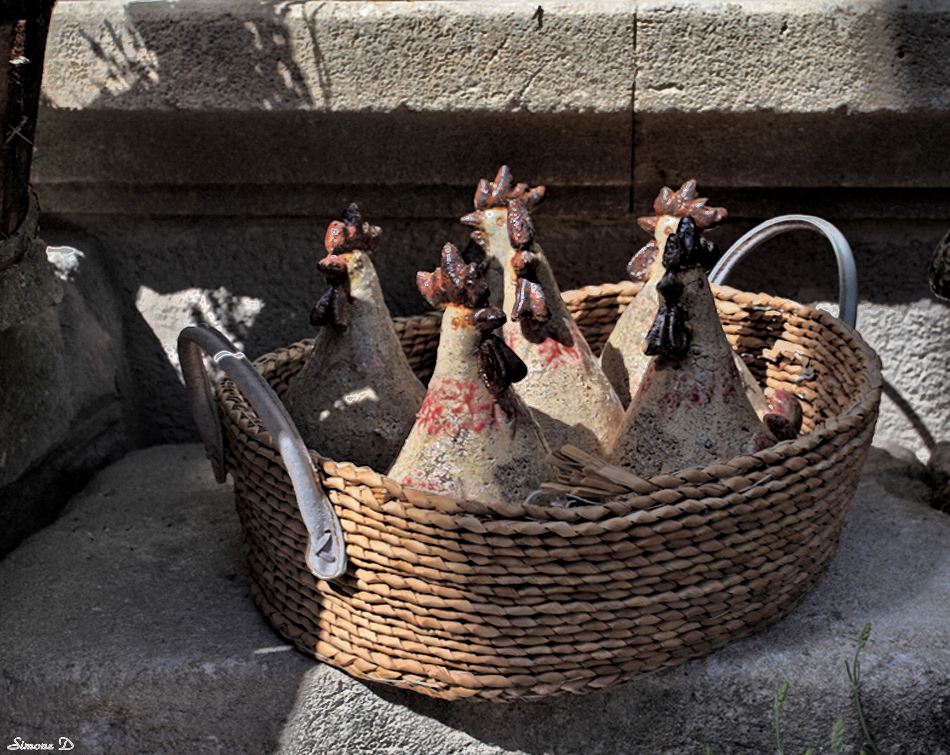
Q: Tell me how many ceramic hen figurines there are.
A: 6